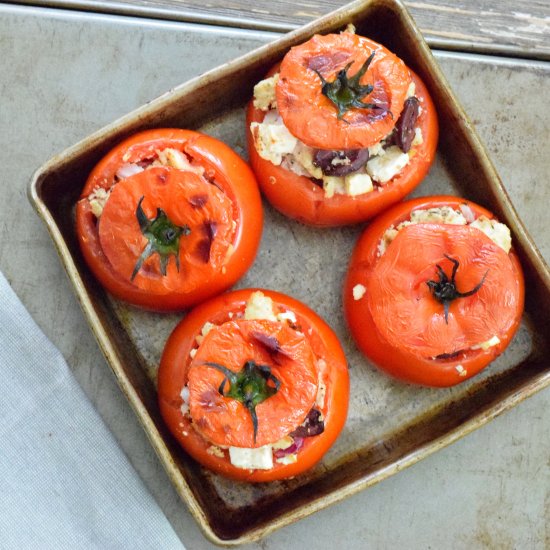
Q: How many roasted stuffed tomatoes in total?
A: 4